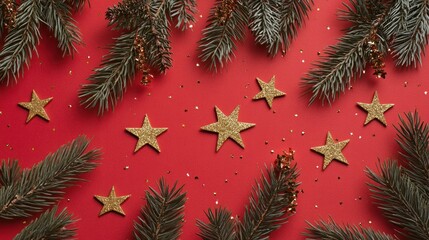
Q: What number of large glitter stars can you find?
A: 7